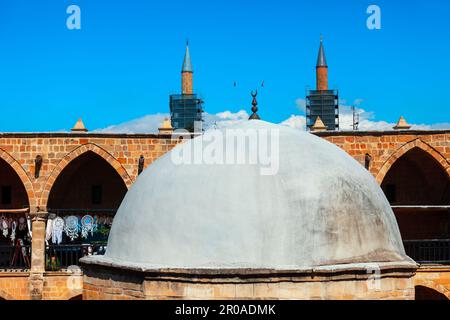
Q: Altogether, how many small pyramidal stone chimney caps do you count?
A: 4